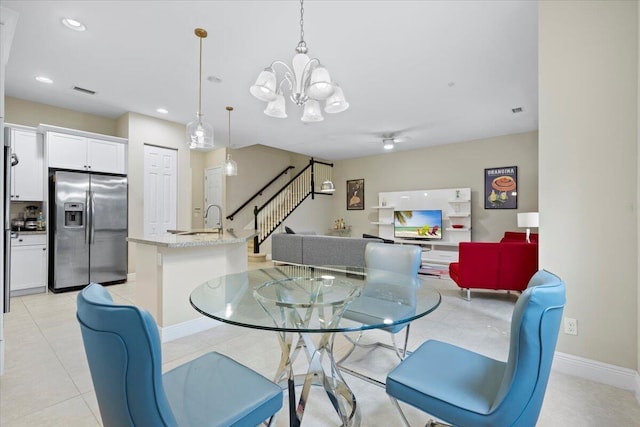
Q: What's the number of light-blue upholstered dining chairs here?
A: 3